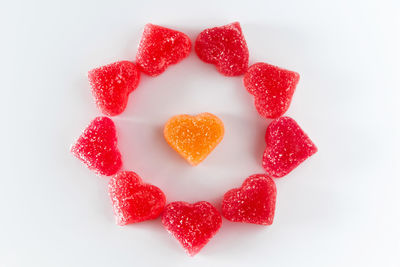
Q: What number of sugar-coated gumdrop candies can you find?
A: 10